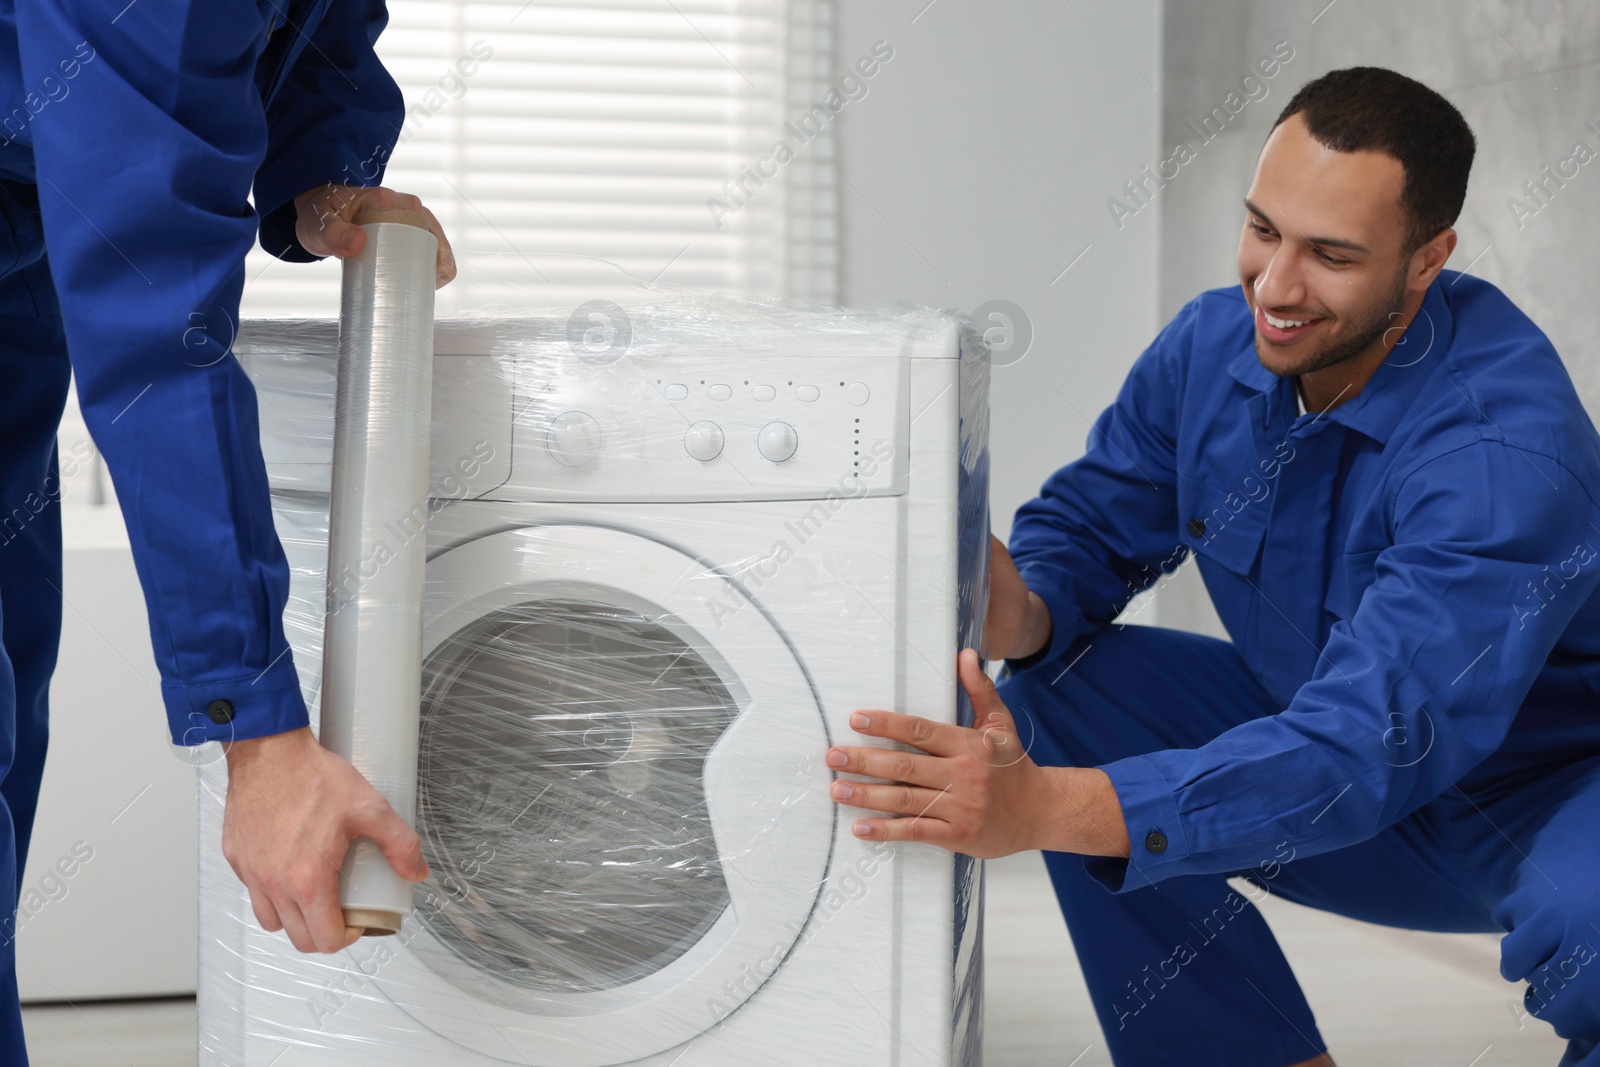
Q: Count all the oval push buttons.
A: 4